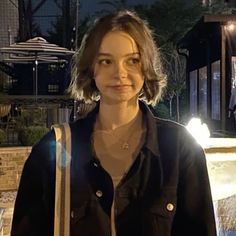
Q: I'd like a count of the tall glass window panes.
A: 3